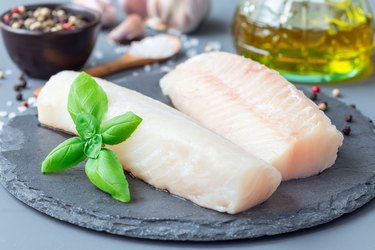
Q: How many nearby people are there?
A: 0